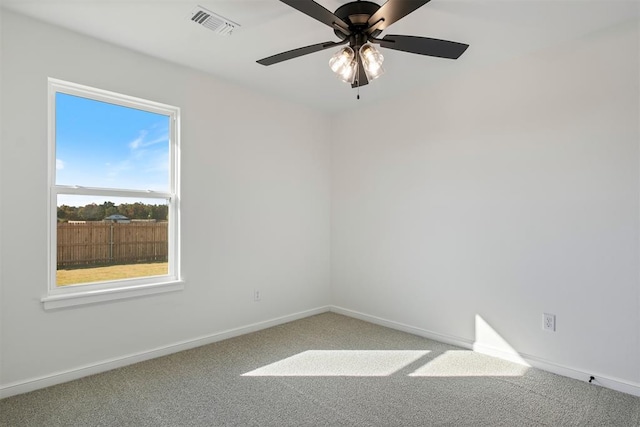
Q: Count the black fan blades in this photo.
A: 5